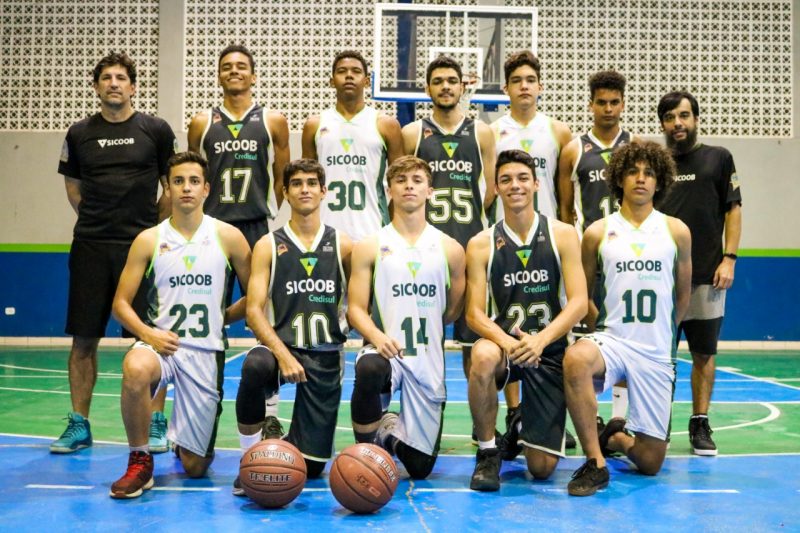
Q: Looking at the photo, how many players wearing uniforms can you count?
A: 10